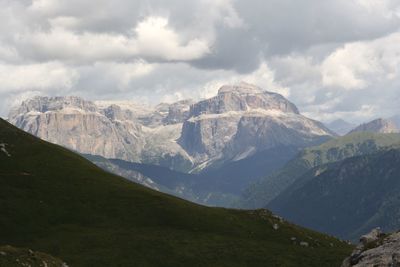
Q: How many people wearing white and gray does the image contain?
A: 0